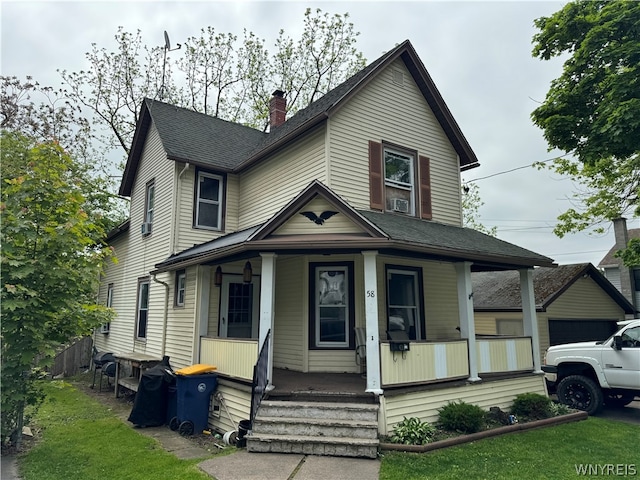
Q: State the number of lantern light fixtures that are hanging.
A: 2